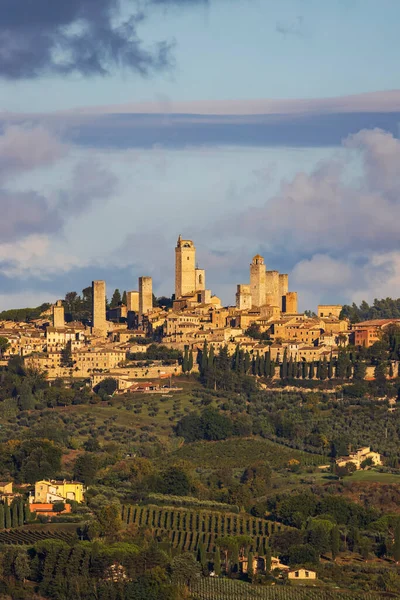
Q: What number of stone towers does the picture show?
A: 11